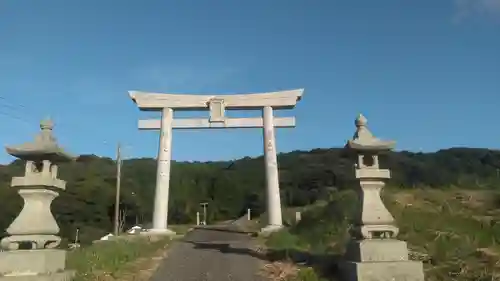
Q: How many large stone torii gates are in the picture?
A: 1